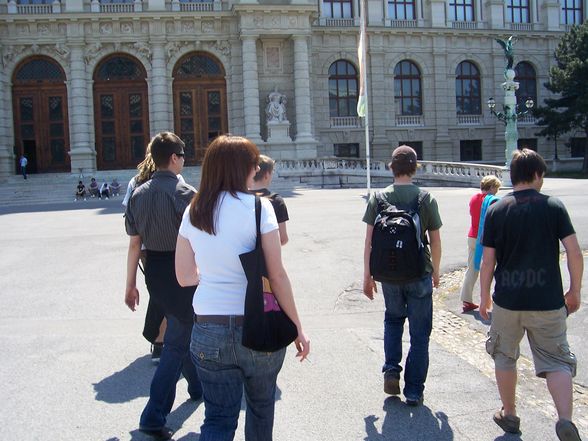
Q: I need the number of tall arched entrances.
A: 3